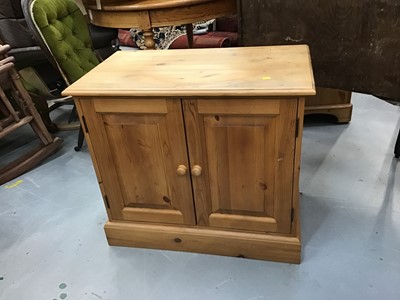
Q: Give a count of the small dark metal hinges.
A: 4